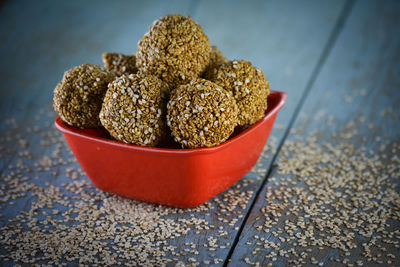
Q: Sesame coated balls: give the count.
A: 7